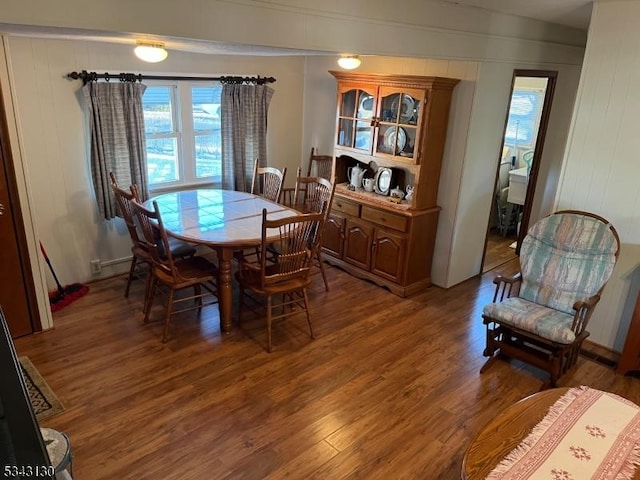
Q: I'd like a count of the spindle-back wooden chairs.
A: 6